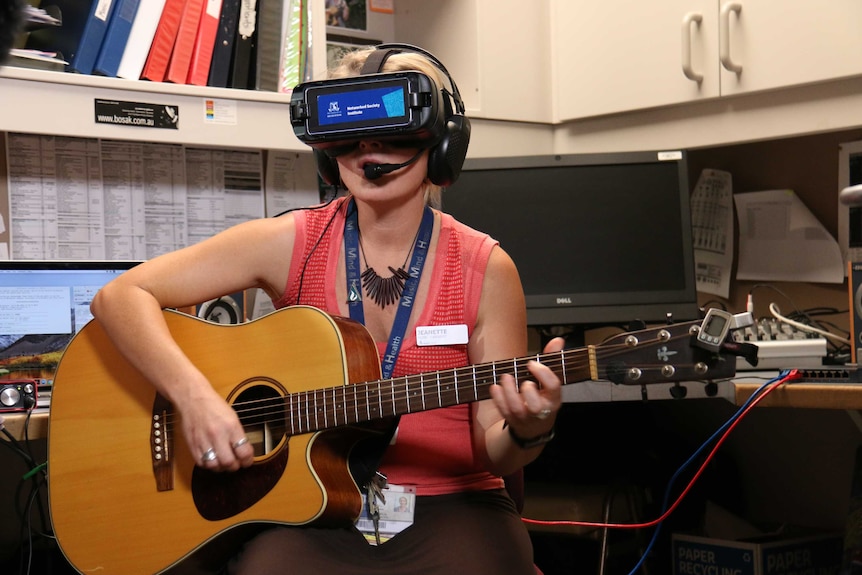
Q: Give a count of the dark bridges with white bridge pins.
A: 1